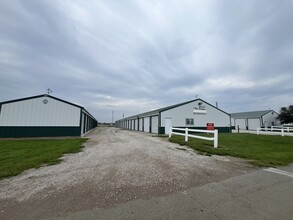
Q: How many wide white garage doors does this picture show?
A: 2